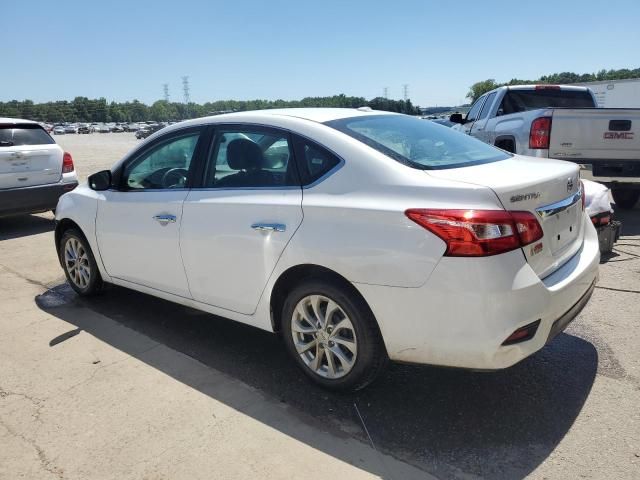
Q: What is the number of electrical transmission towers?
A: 4